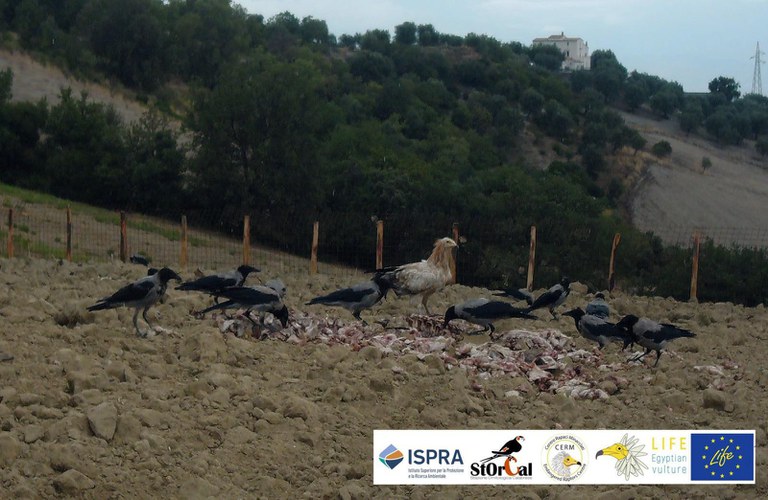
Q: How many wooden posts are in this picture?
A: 11